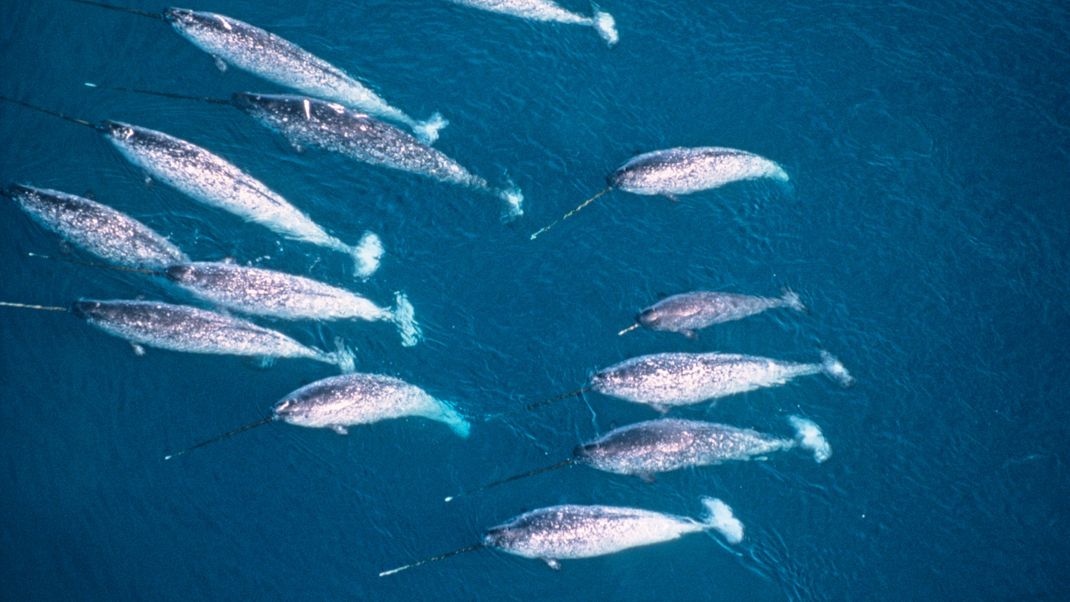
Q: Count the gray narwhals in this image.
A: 13